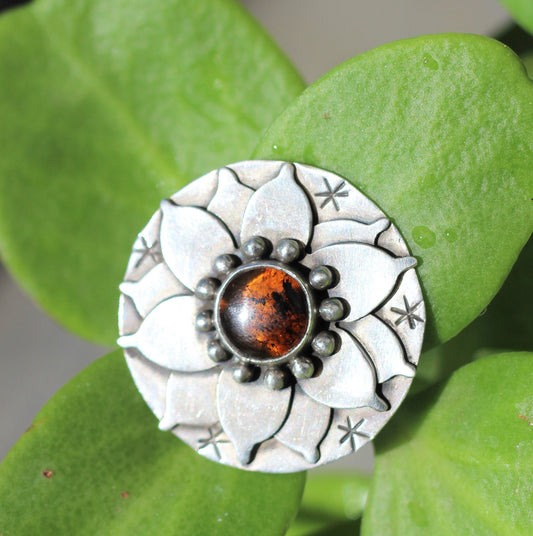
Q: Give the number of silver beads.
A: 12